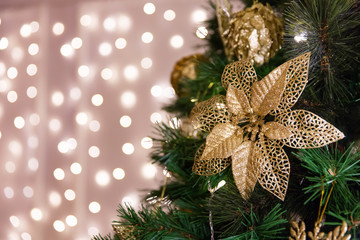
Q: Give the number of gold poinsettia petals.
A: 11